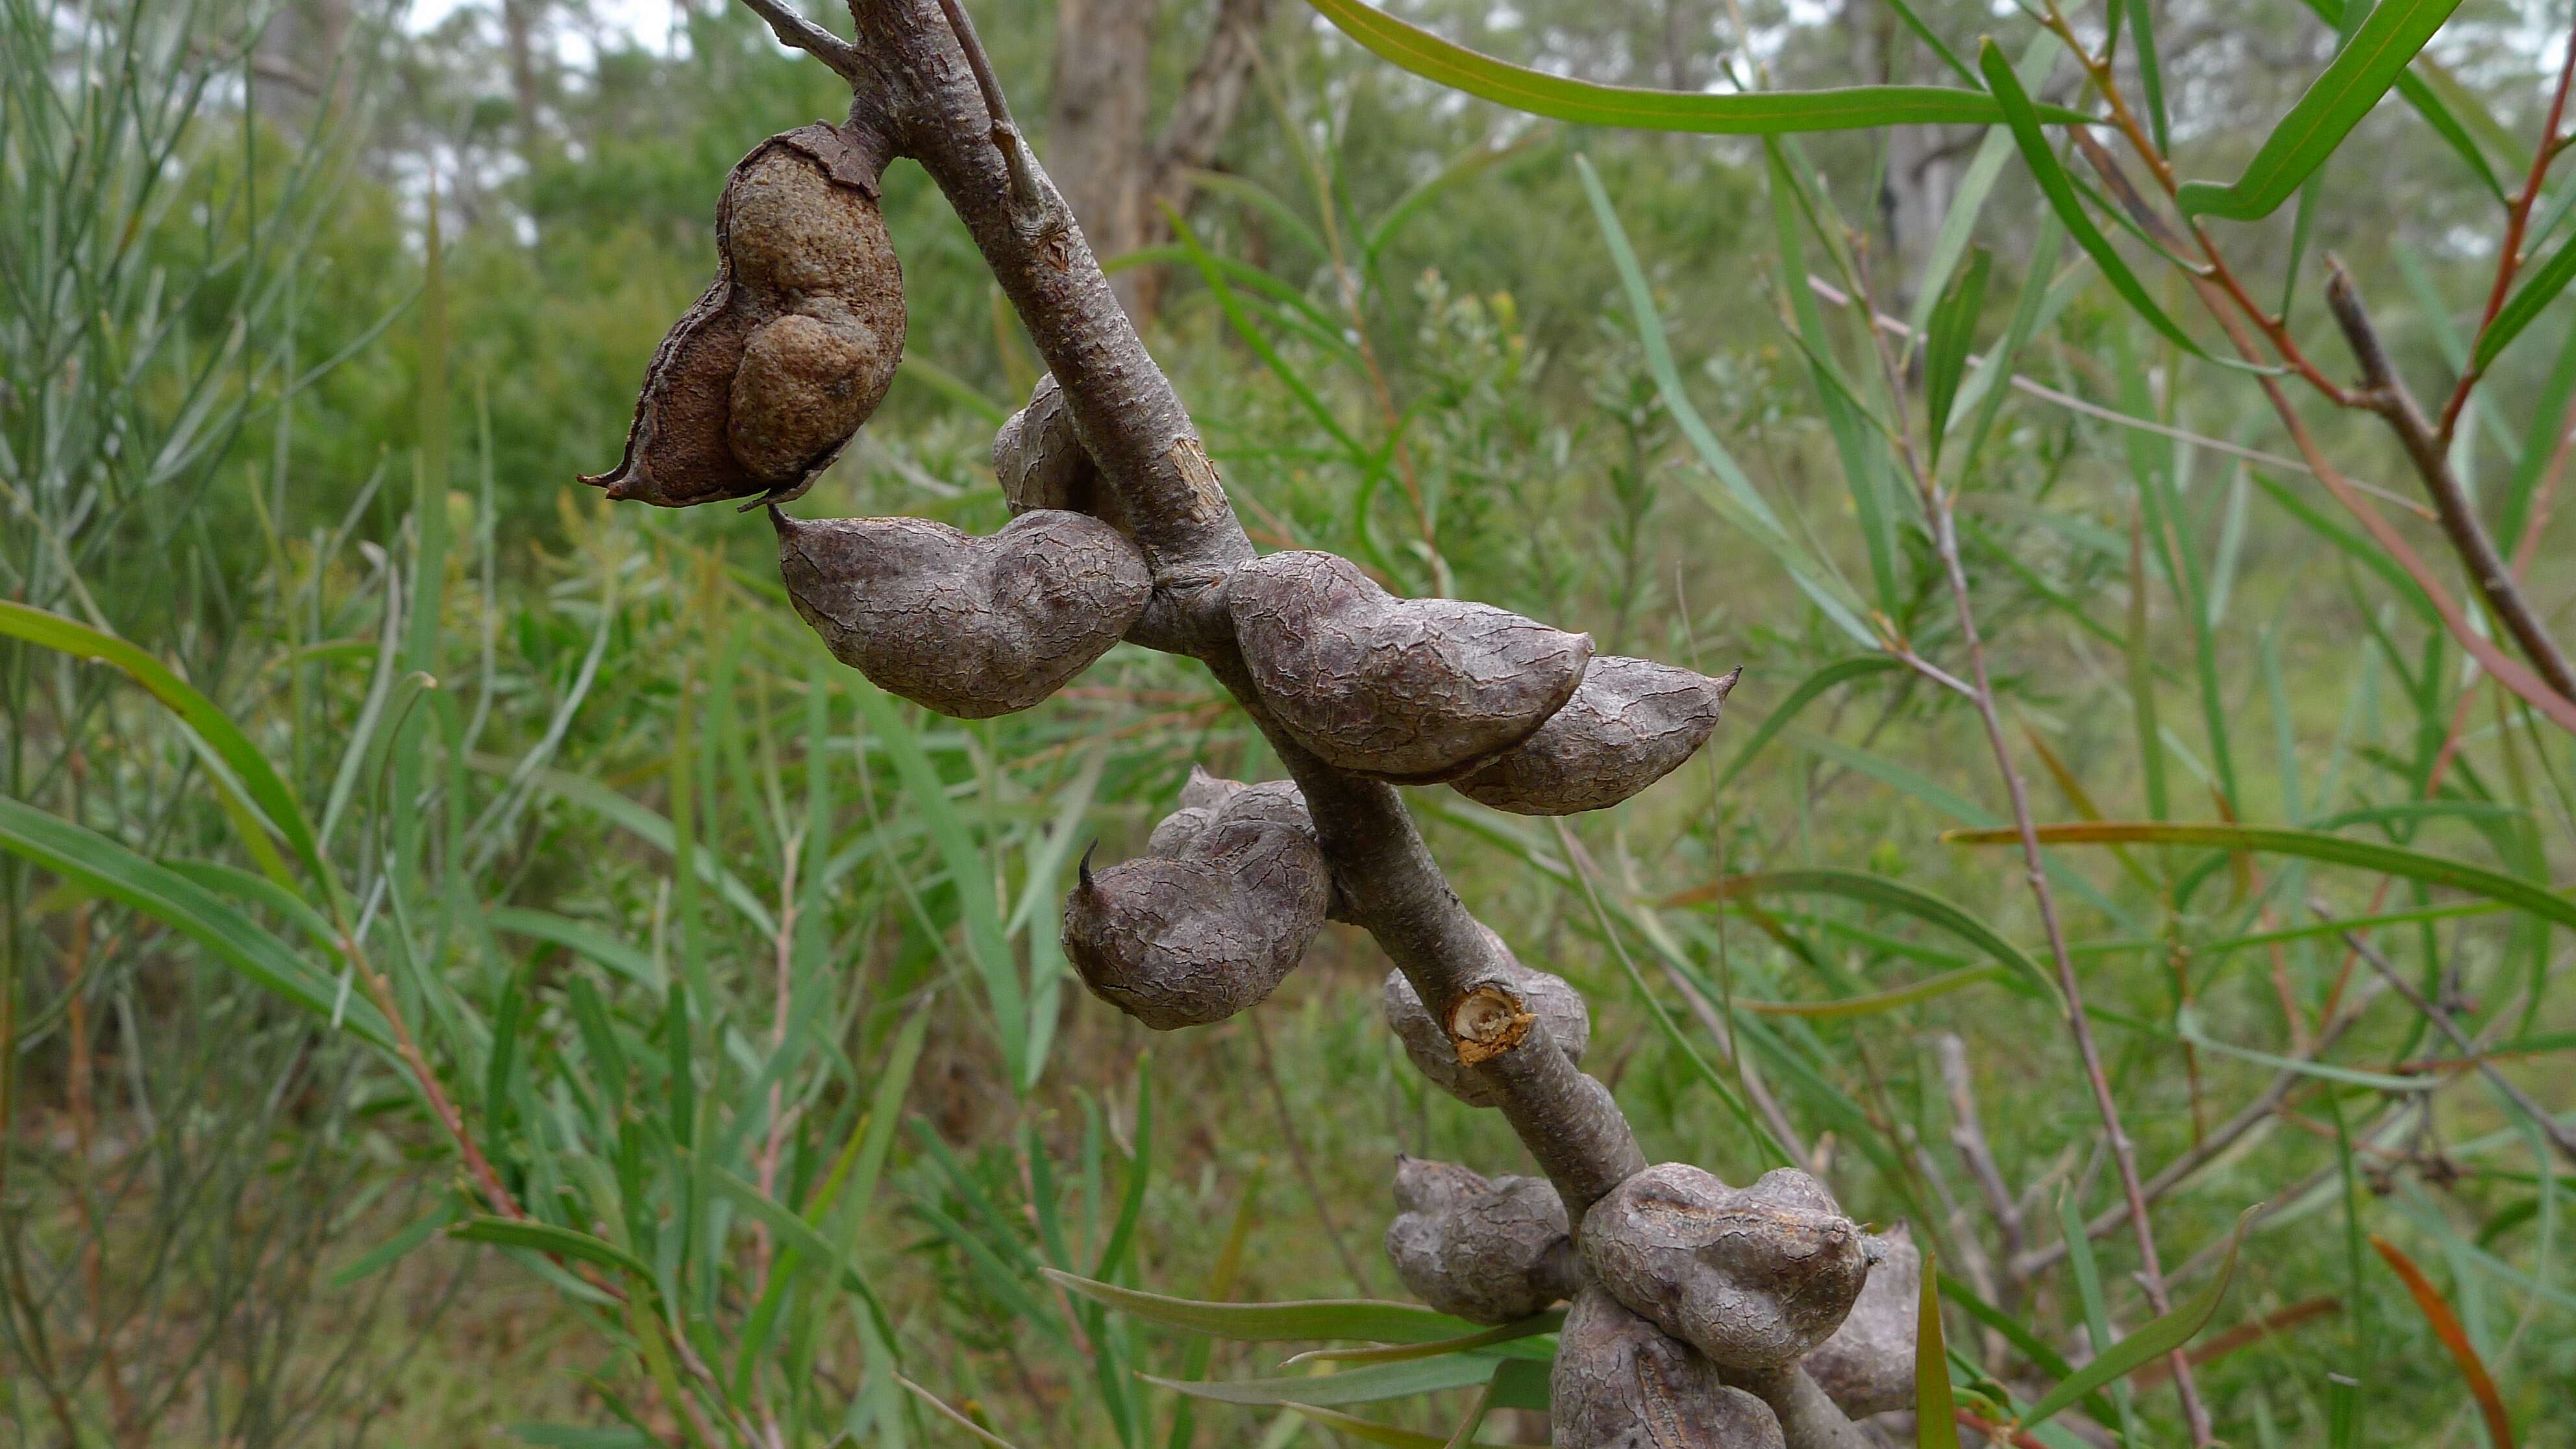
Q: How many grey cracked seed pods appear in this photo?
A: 11